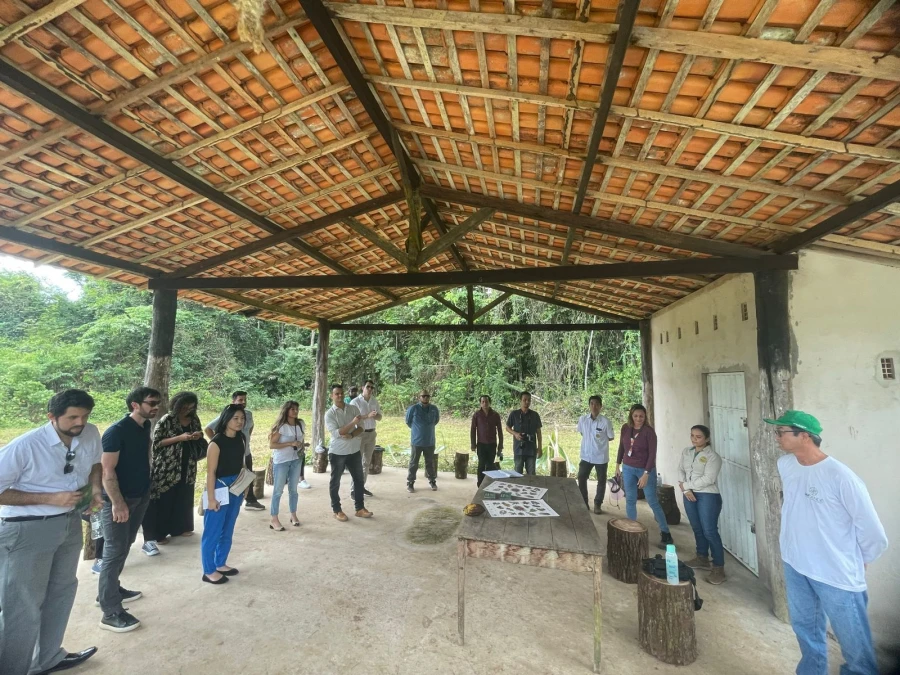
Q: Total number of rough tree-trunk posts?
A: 4